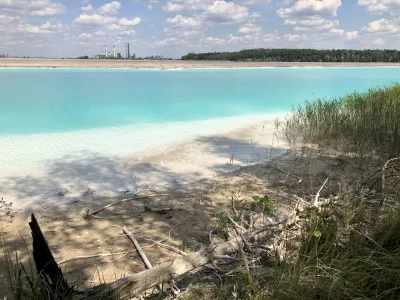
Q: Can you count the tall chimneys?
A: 4